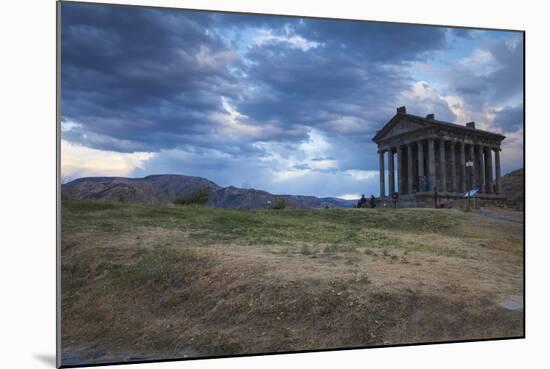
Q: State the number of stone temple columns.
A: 13